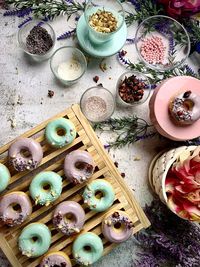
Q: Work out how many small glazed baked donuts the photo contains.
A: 13